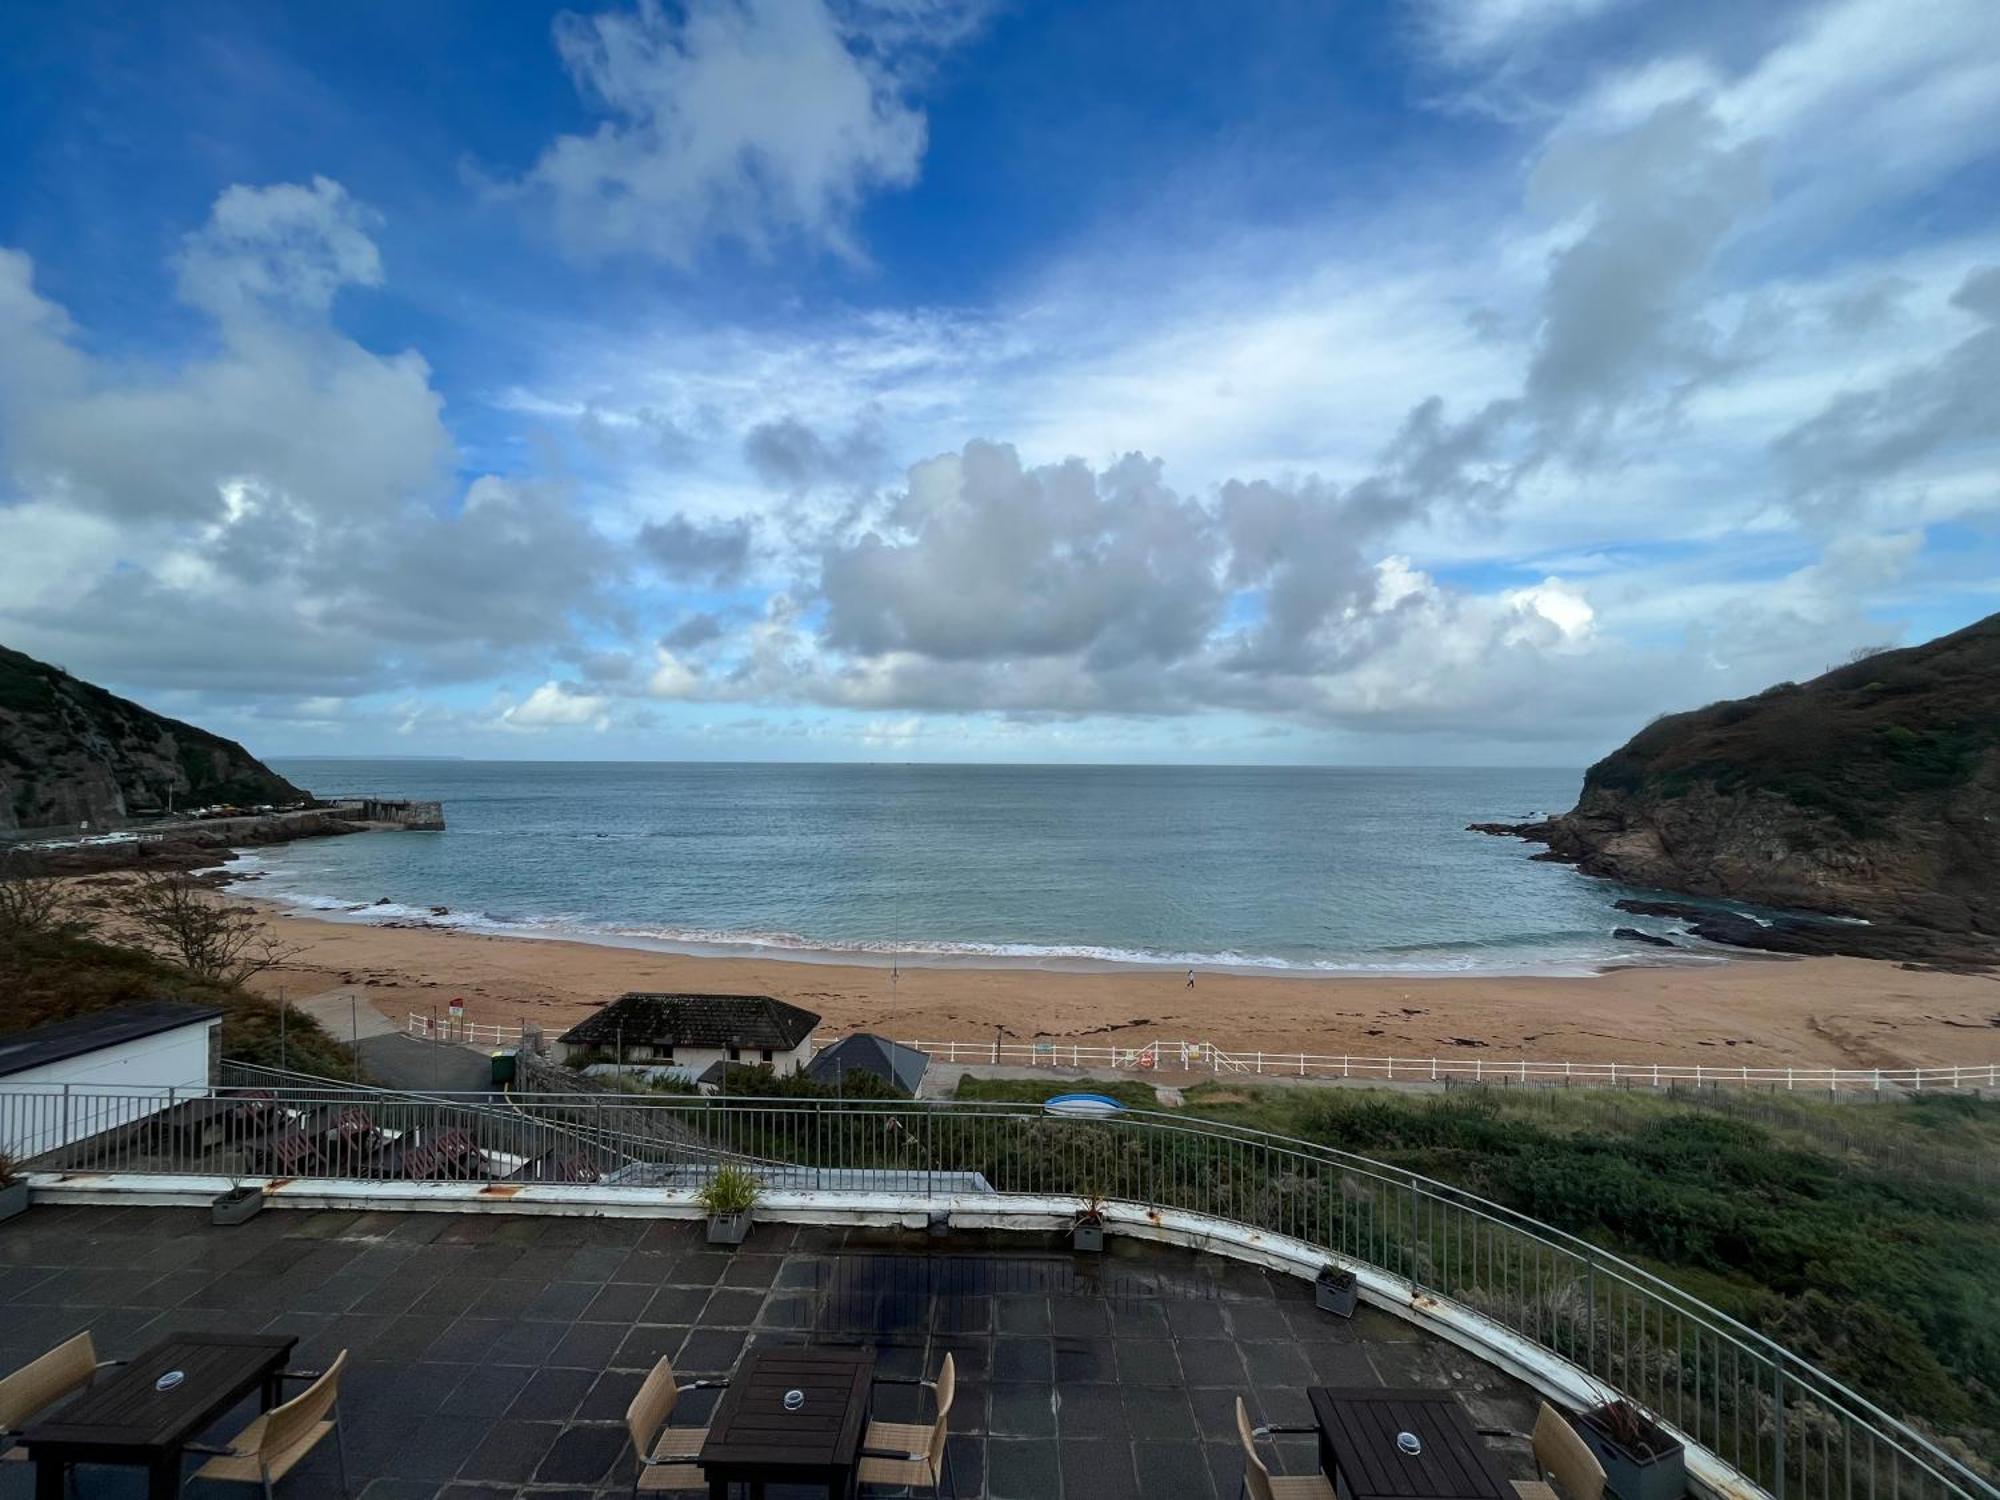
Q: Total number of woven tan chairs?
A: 6